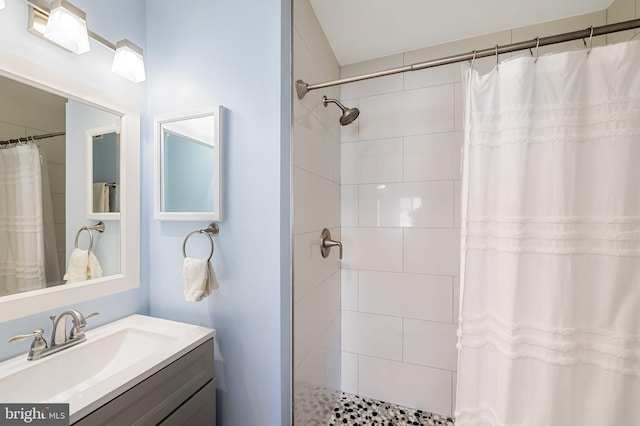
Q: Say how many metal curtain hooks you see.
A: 4